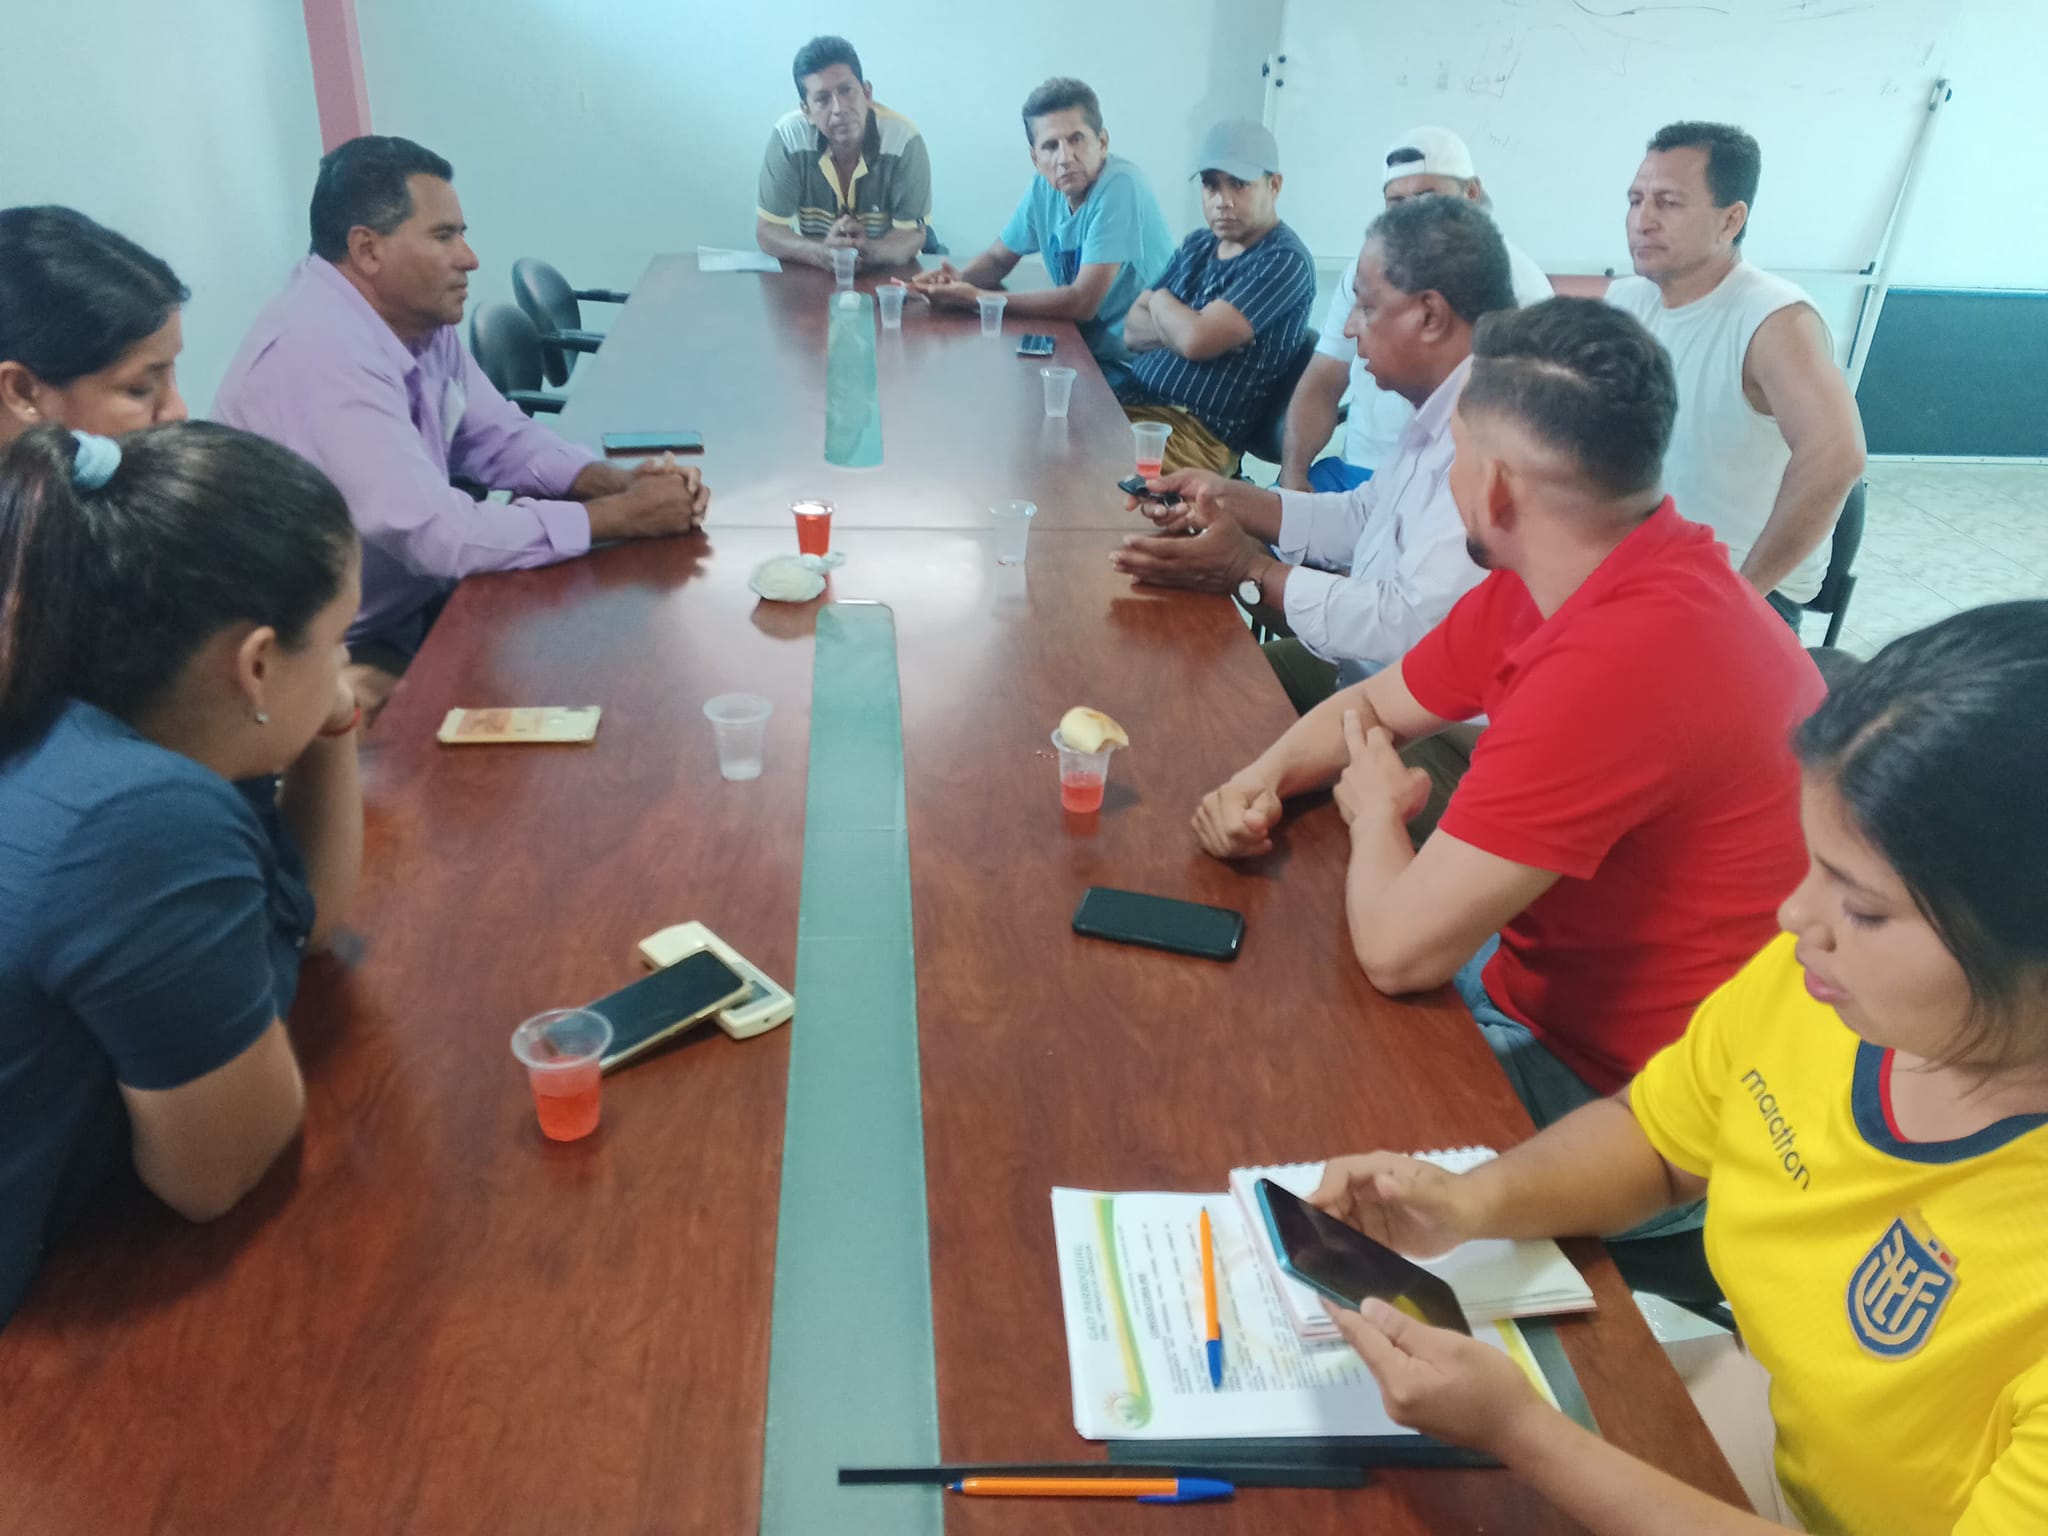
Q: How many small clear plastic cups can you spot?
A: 10